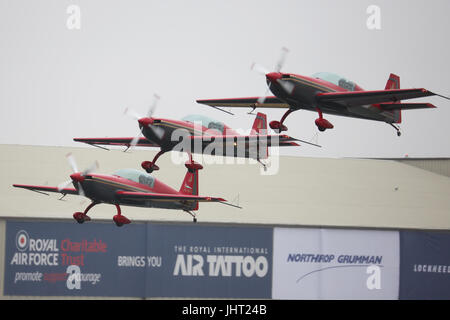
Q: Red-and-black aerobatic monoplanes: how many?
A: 3